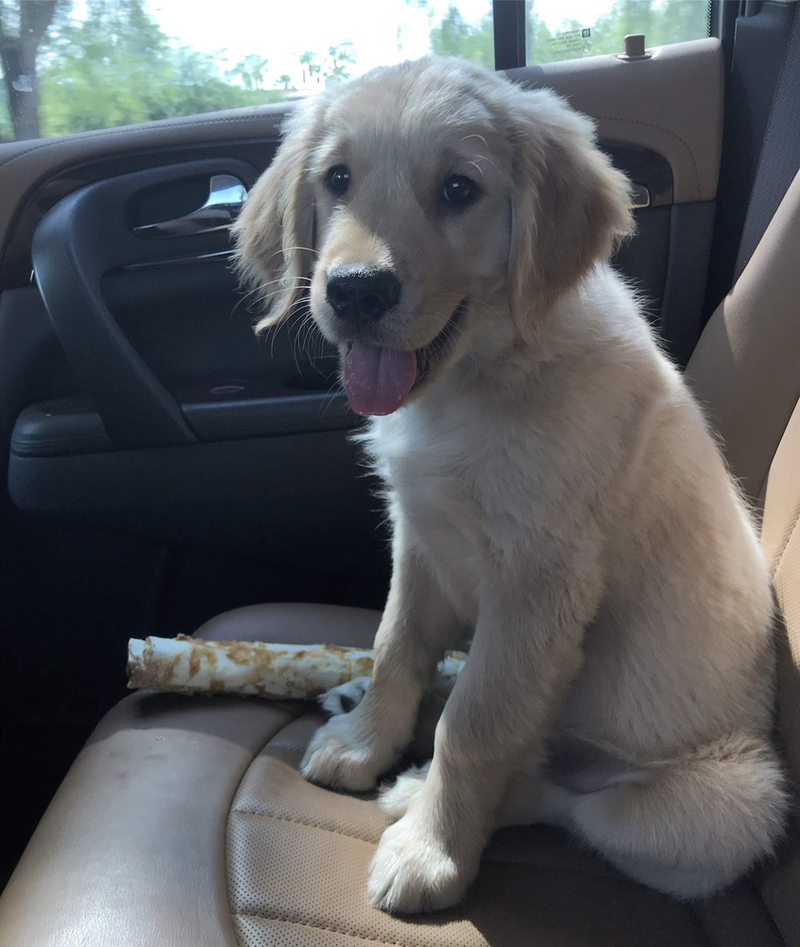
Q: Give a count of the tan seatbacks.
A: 1